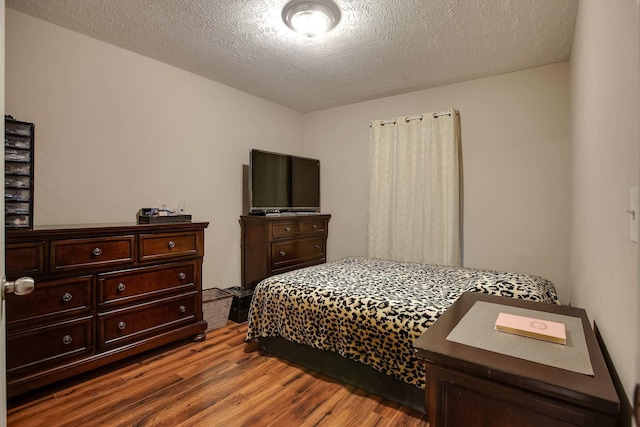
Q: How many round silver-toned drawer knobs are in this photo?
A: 12